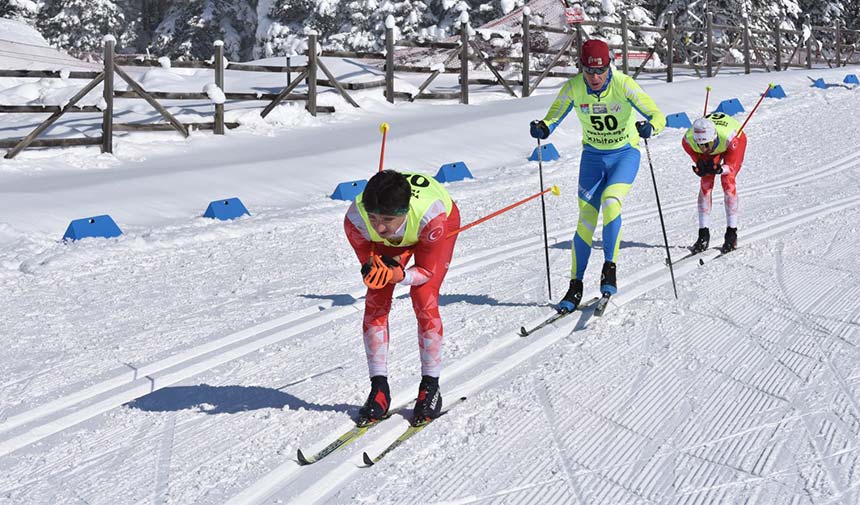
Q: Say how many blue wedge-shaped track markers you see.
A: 10